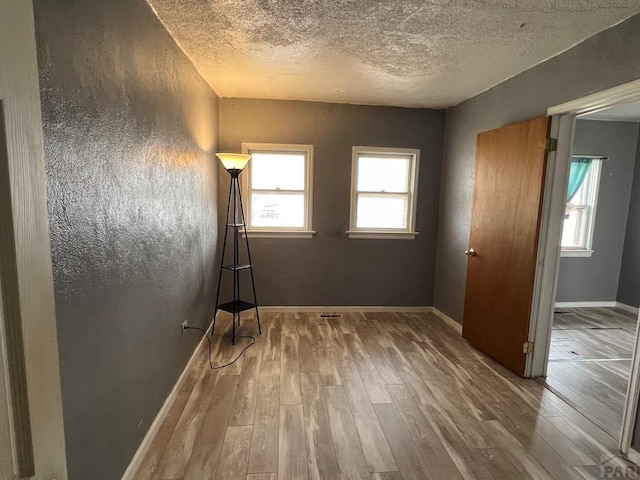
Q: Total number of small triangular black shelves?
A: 3